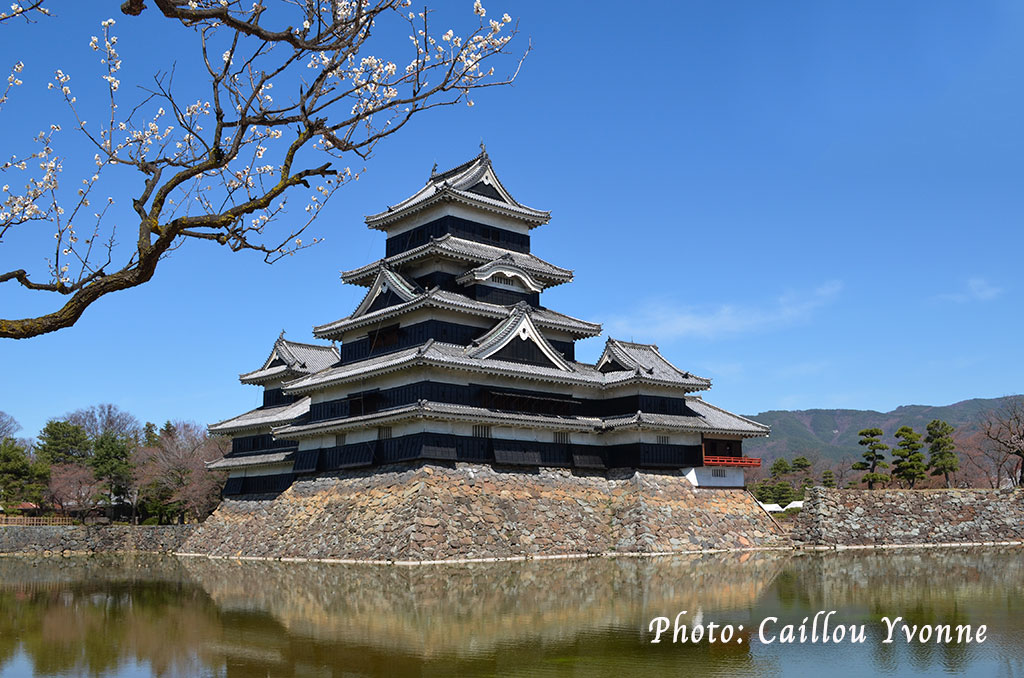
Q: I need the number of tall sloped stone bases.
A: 1